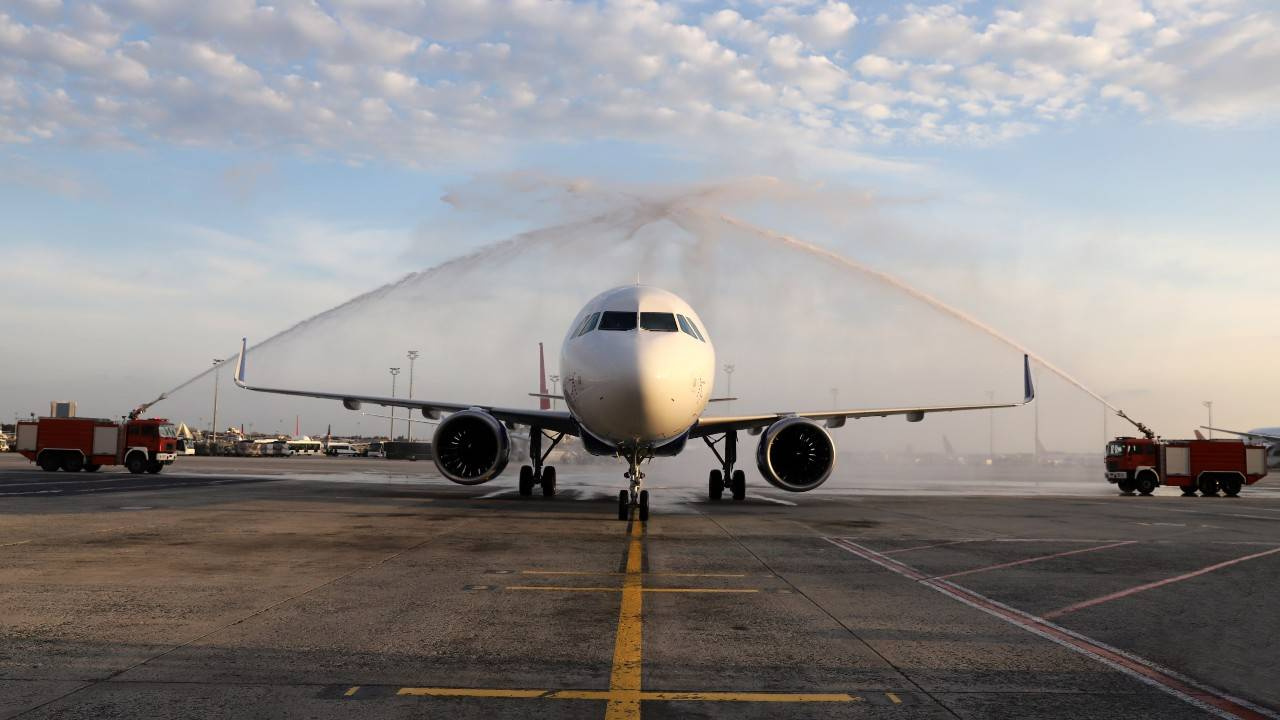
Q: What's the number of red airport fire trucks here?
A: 2